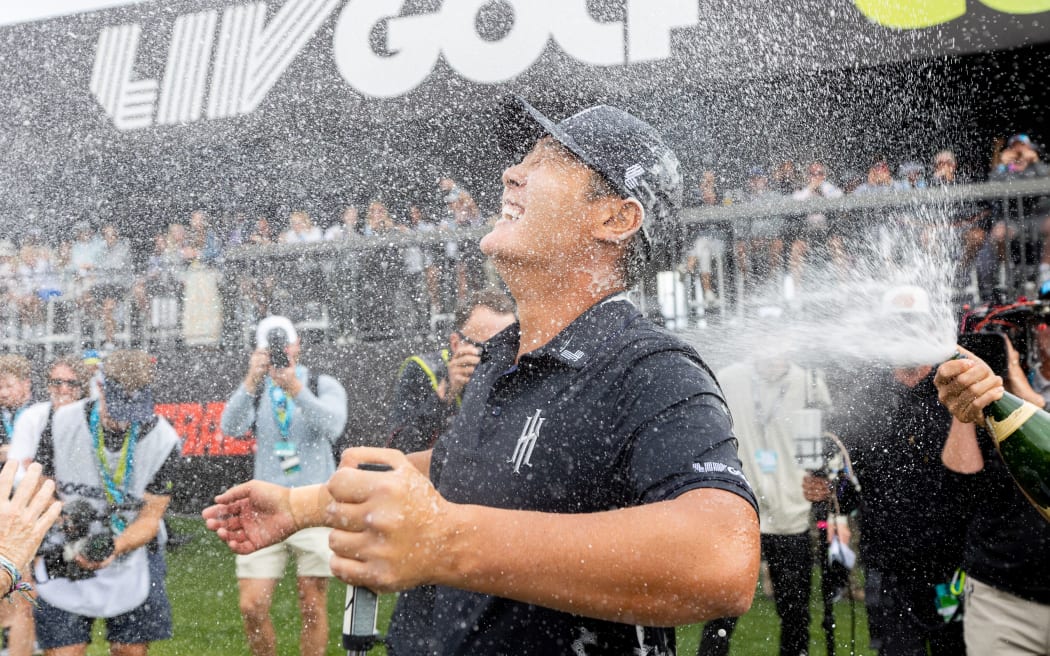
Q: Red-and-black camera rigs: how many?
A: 1